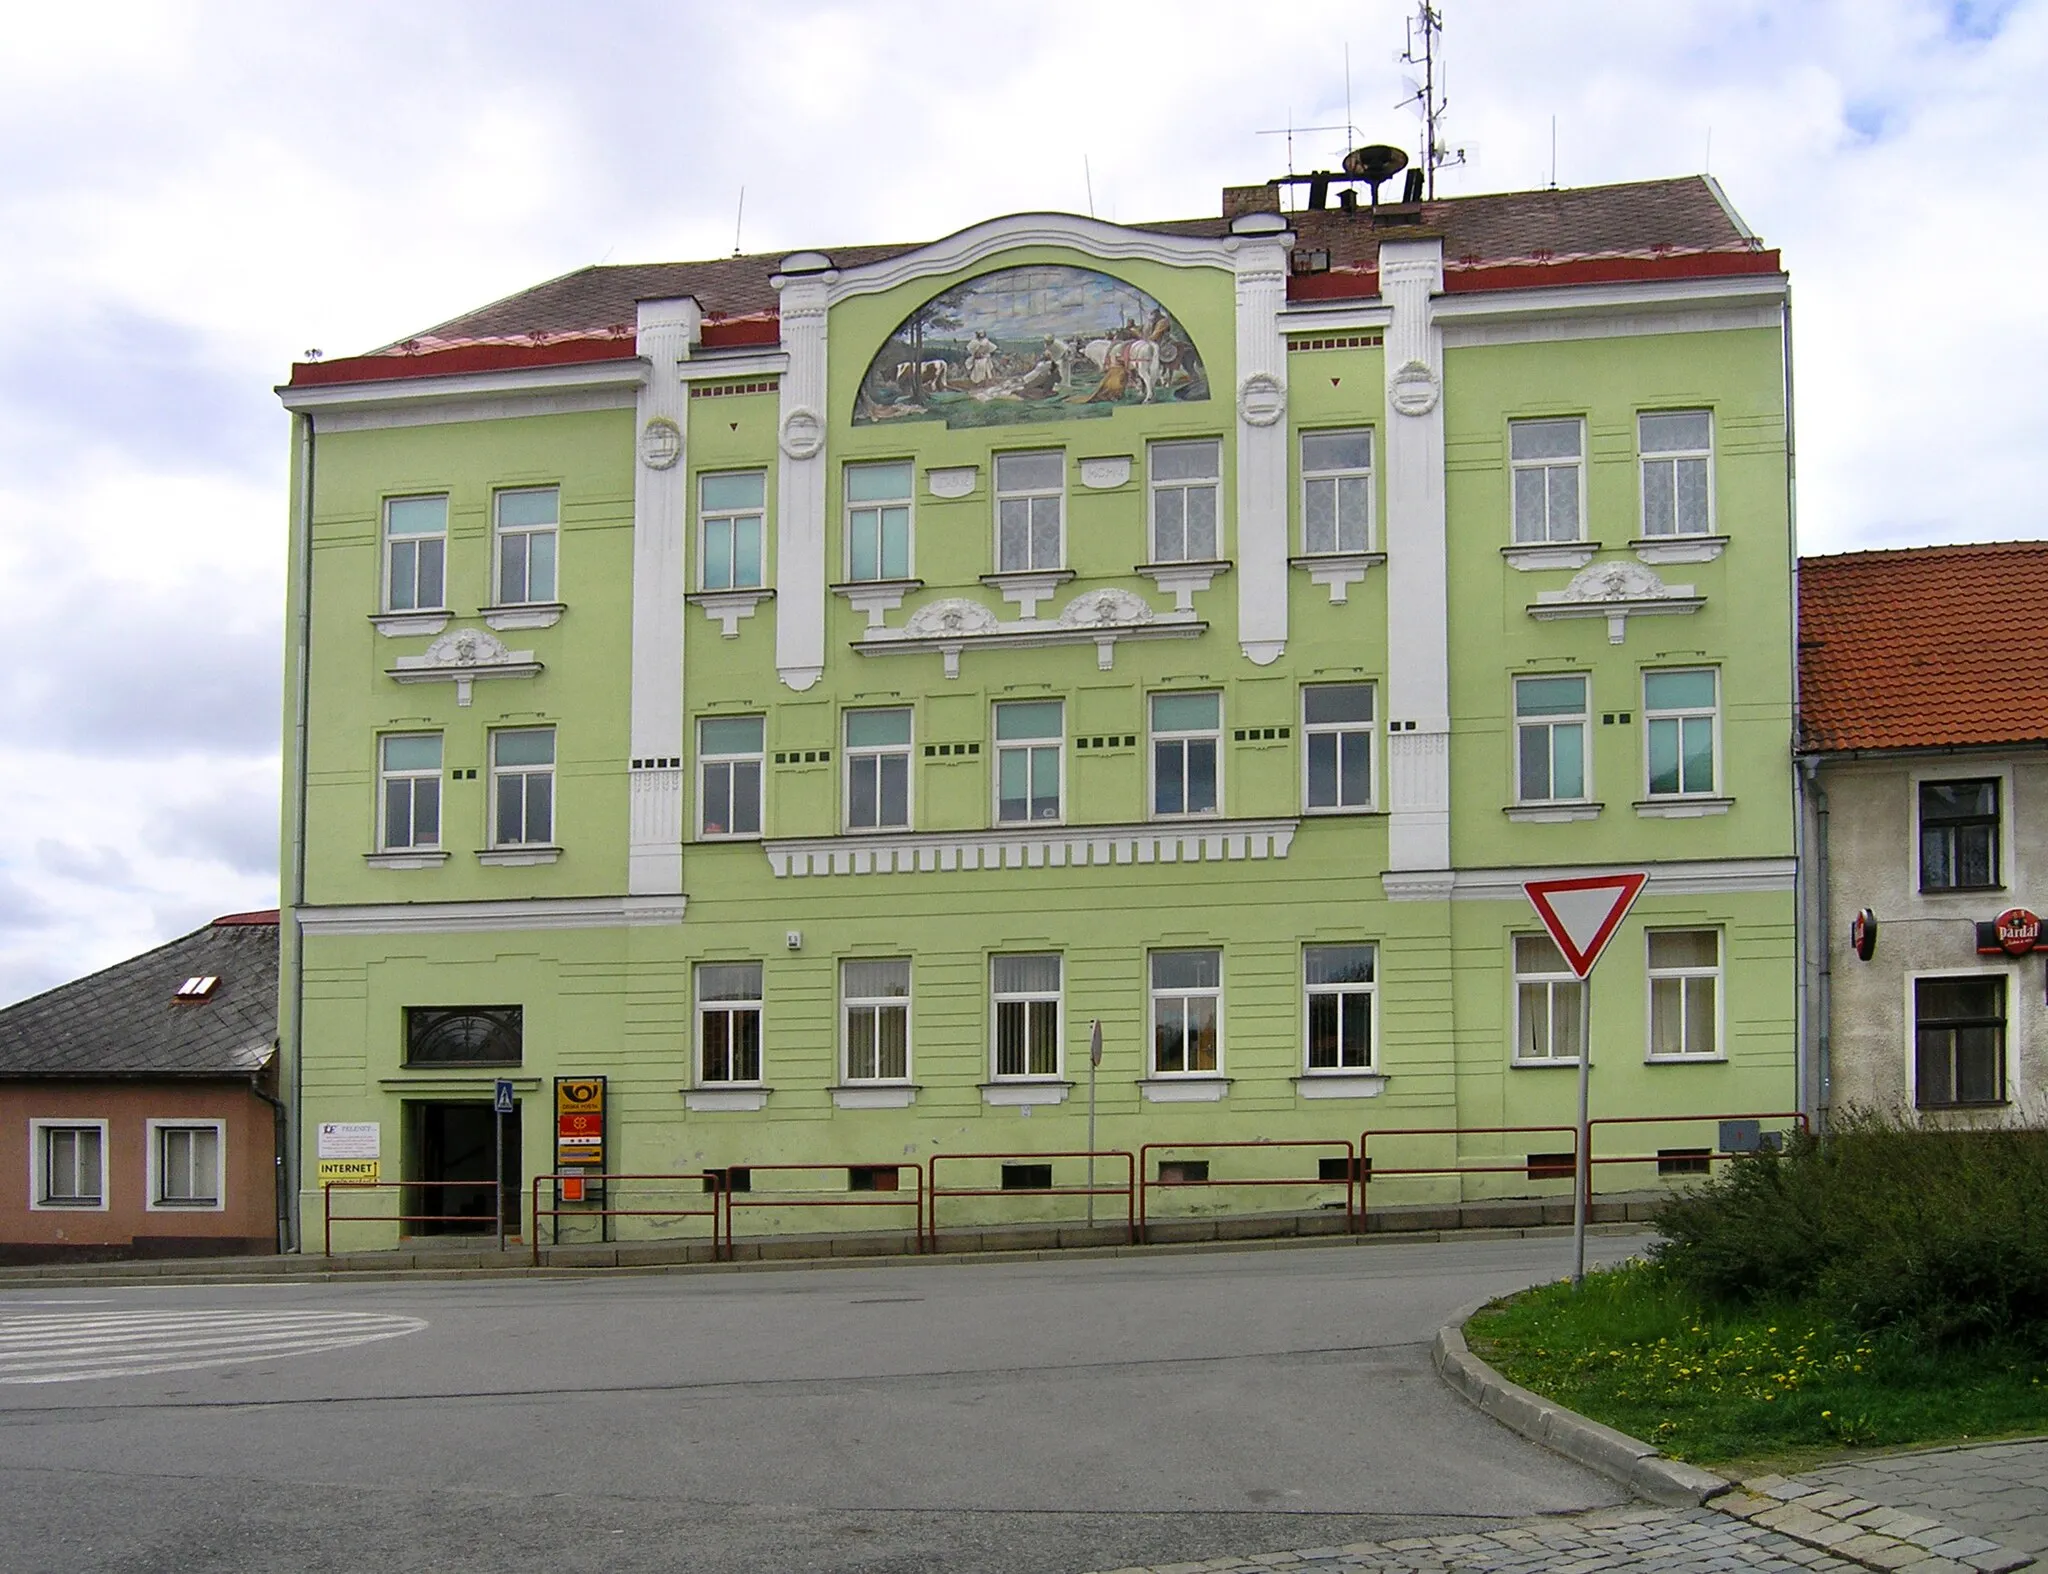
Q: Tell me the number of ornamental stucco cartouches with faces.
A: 4